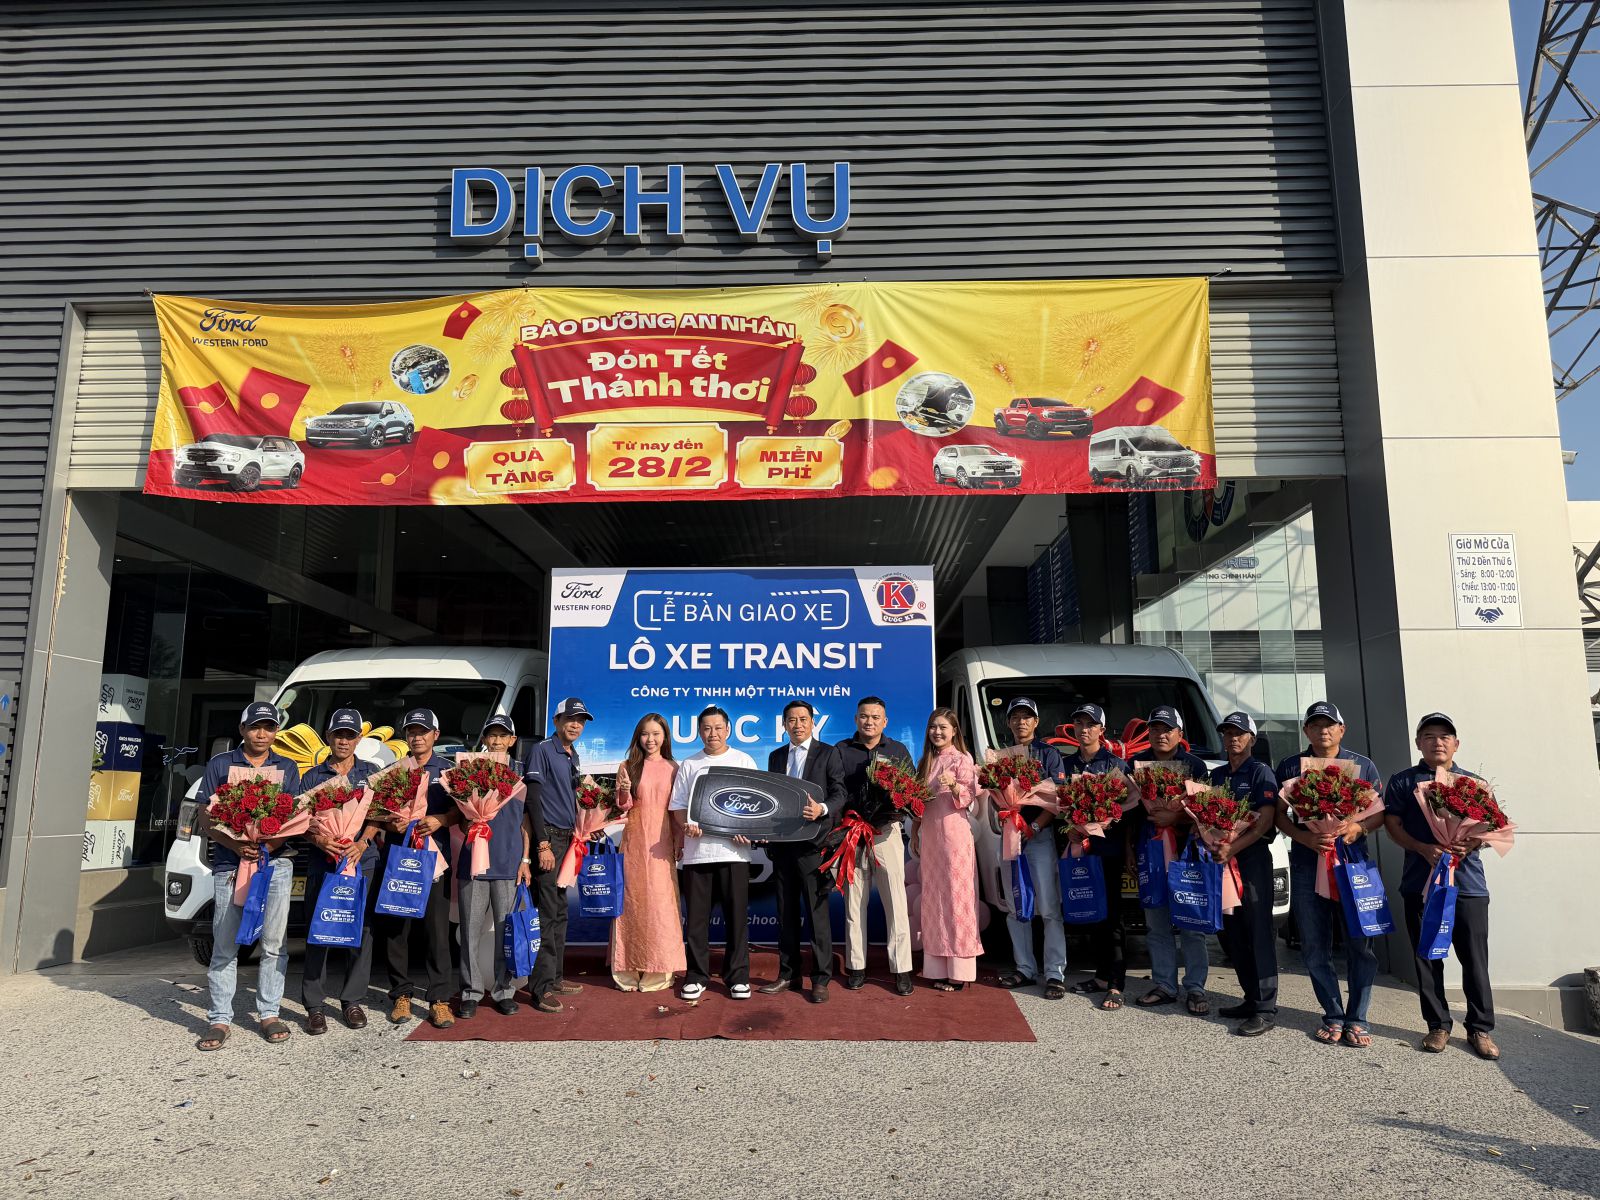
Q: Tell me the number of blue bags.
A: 11